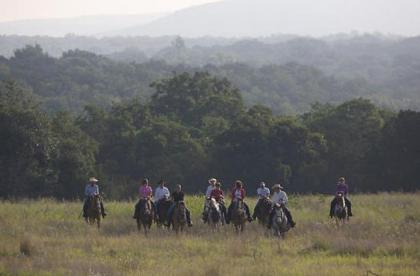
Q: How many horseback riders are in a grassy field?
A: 10